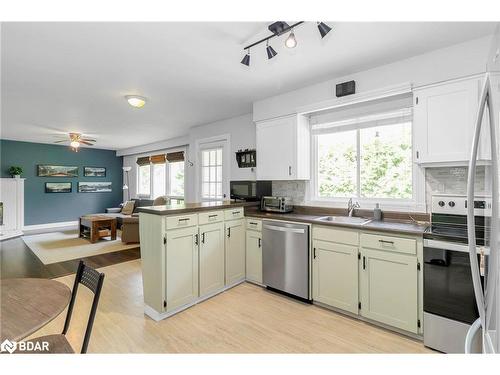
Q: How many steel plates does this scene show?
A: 0